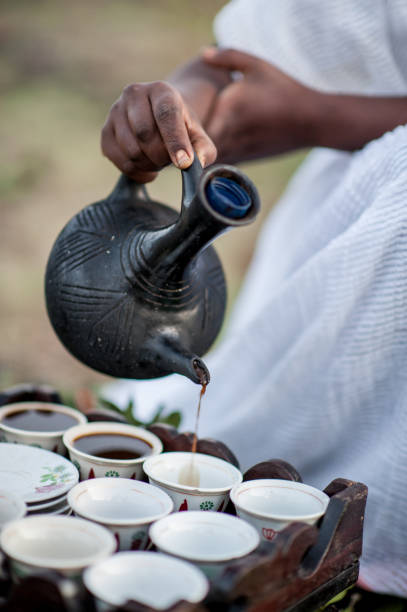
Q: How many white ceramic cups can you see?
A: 9